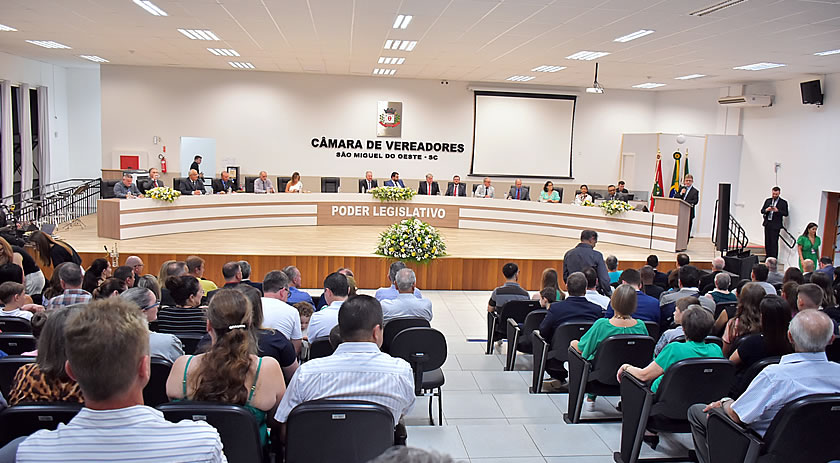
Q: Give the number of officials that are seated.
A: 15